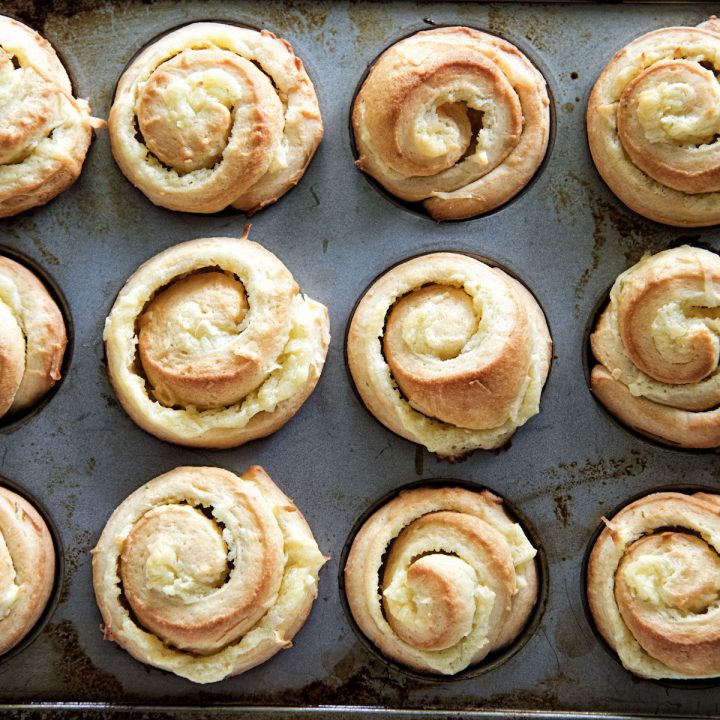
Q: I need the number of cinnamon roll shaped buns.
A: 12